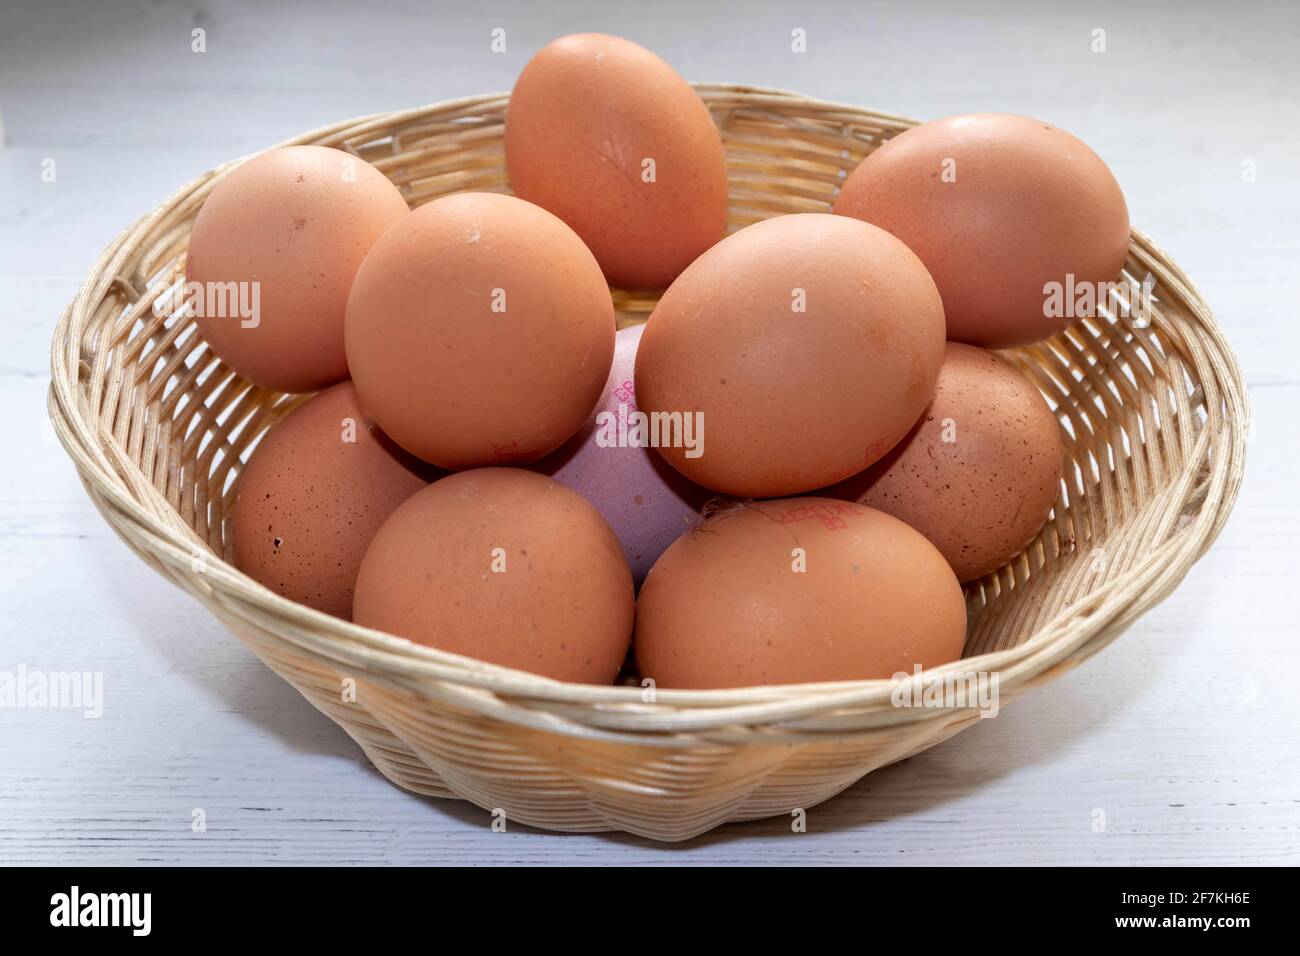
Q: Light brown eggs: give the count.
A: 9